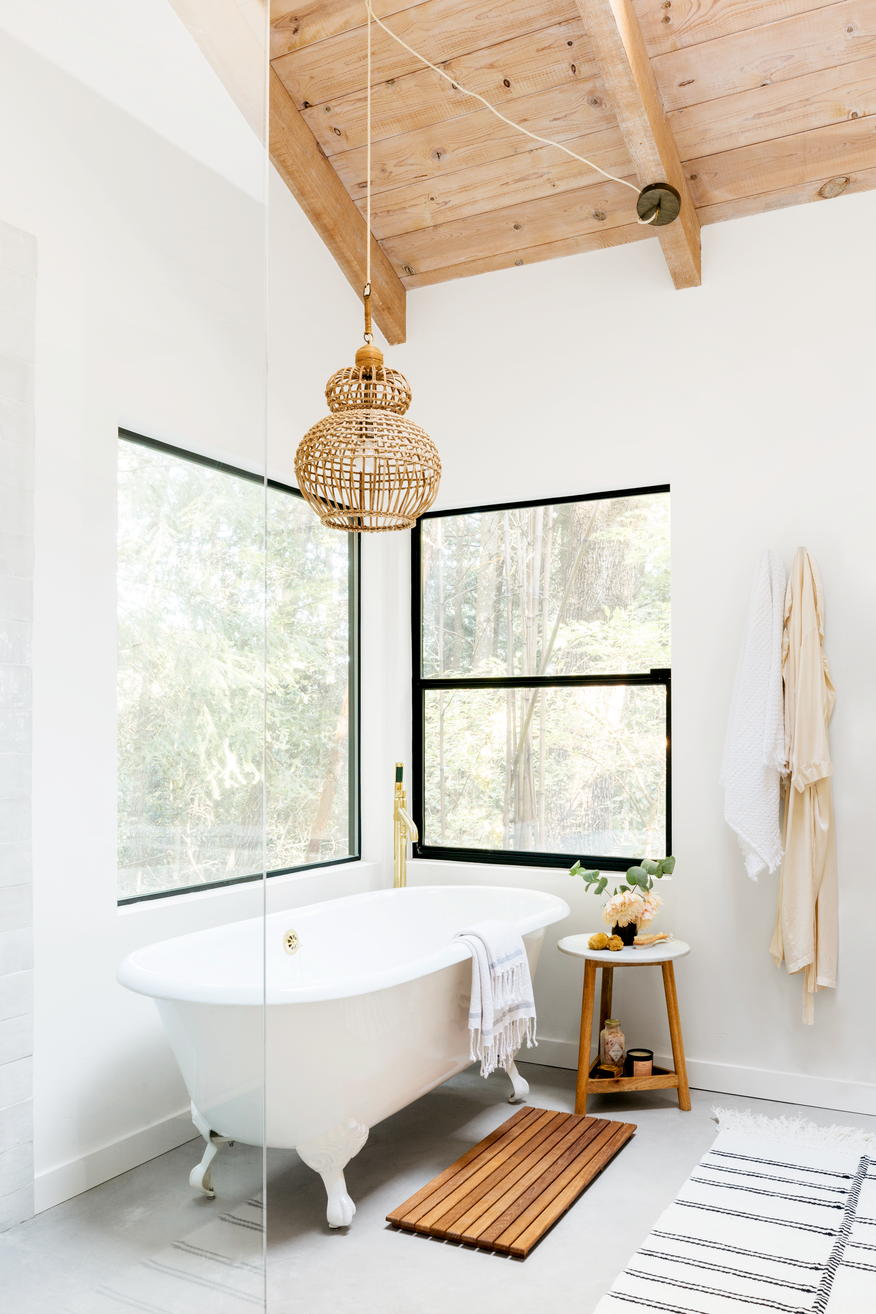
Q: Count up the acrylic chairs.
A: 0